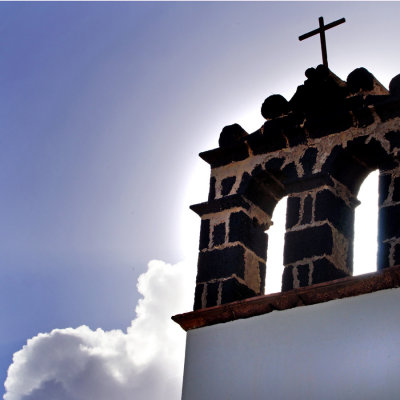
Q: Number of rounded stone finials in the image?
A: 4